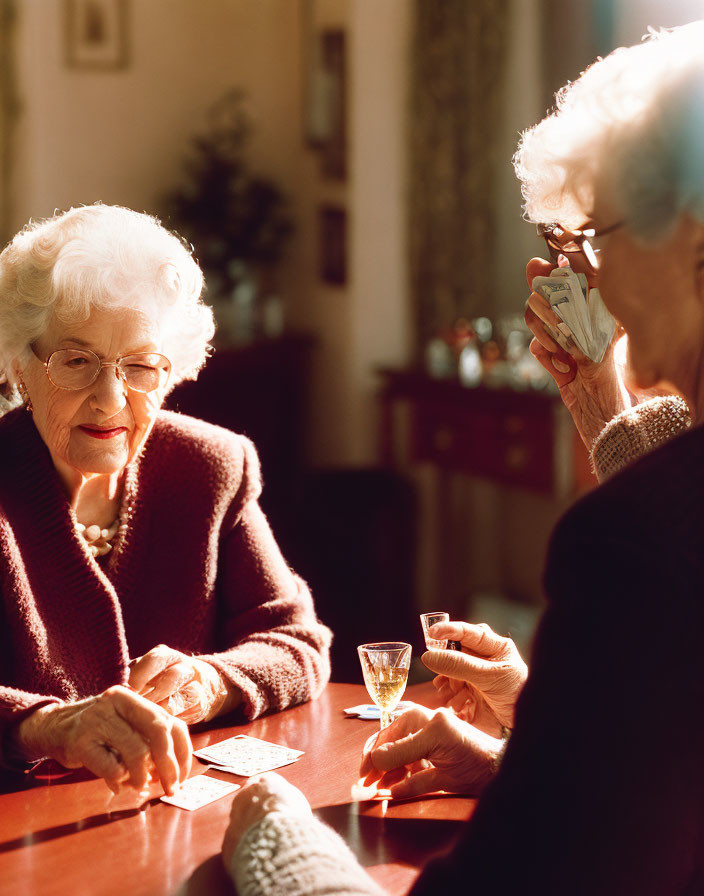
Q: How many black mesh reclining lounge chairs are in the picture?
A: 0